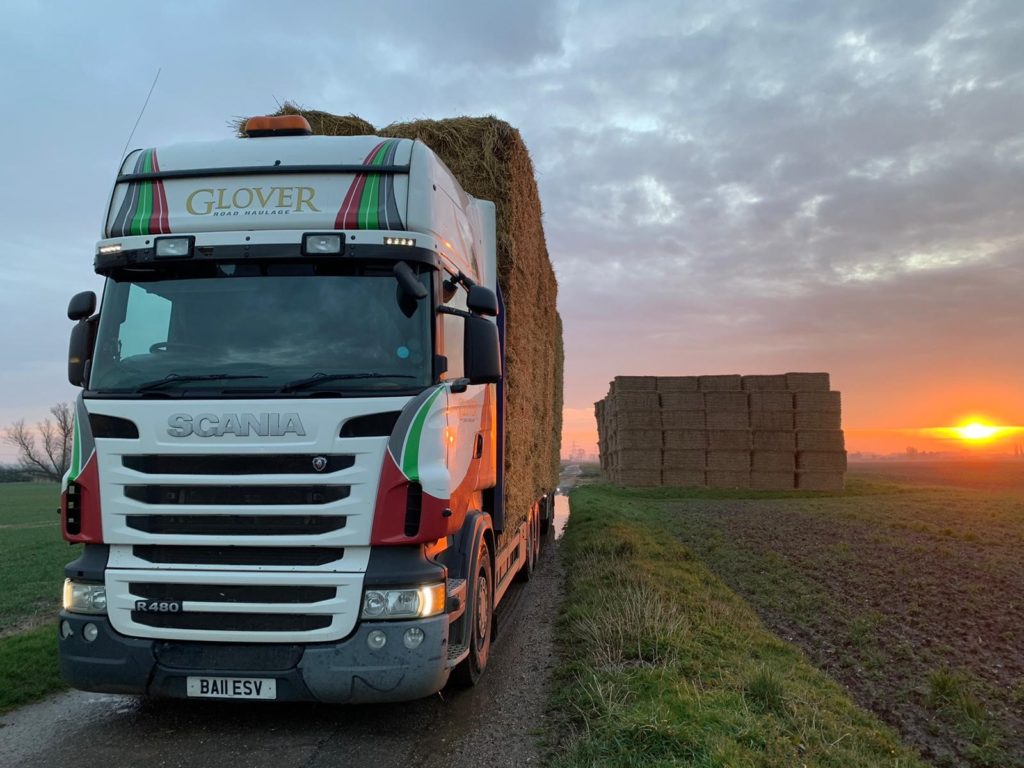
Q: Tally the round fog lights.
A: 4